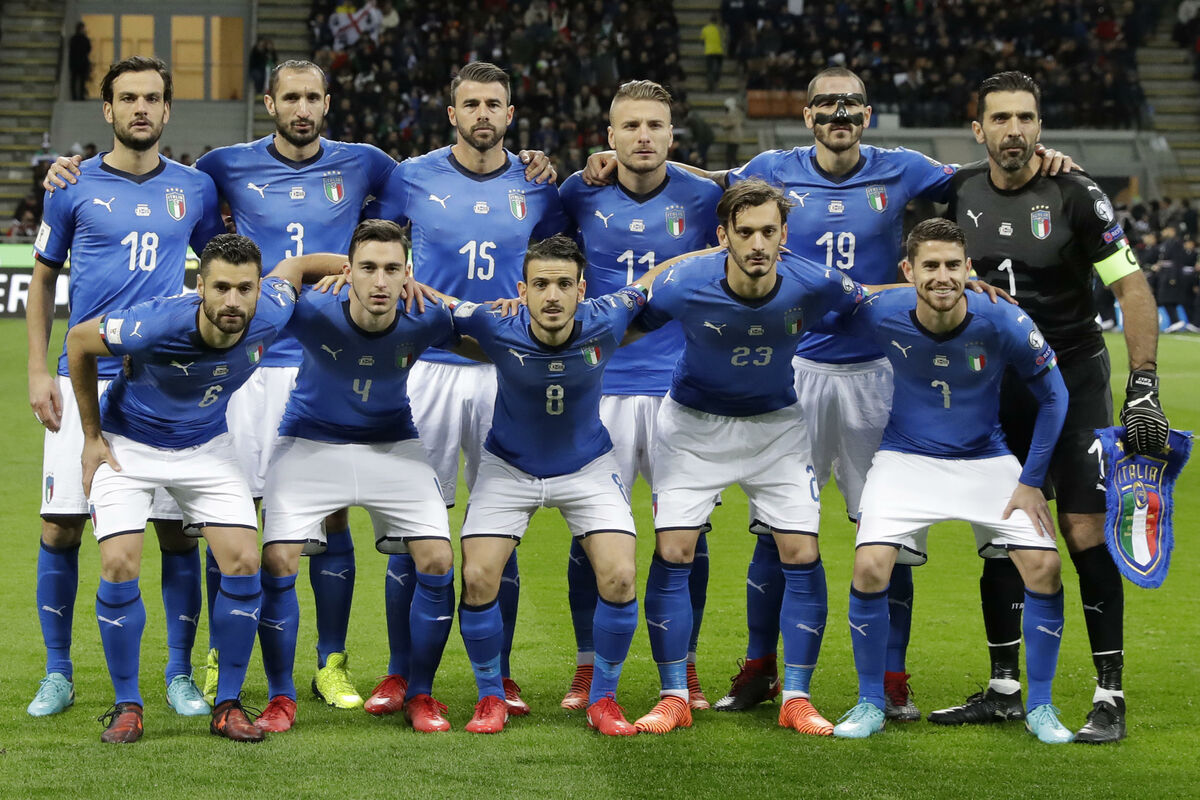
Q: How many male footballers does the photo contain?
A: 11